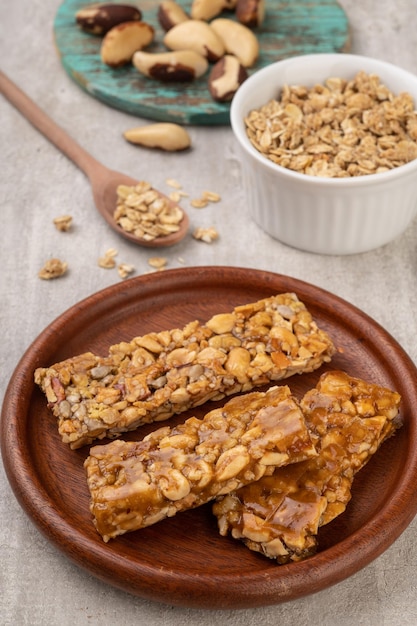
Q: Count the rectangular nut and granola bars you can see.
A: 3